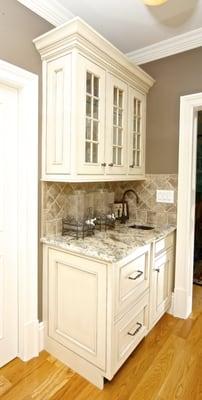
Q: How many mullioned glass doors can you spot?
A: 3